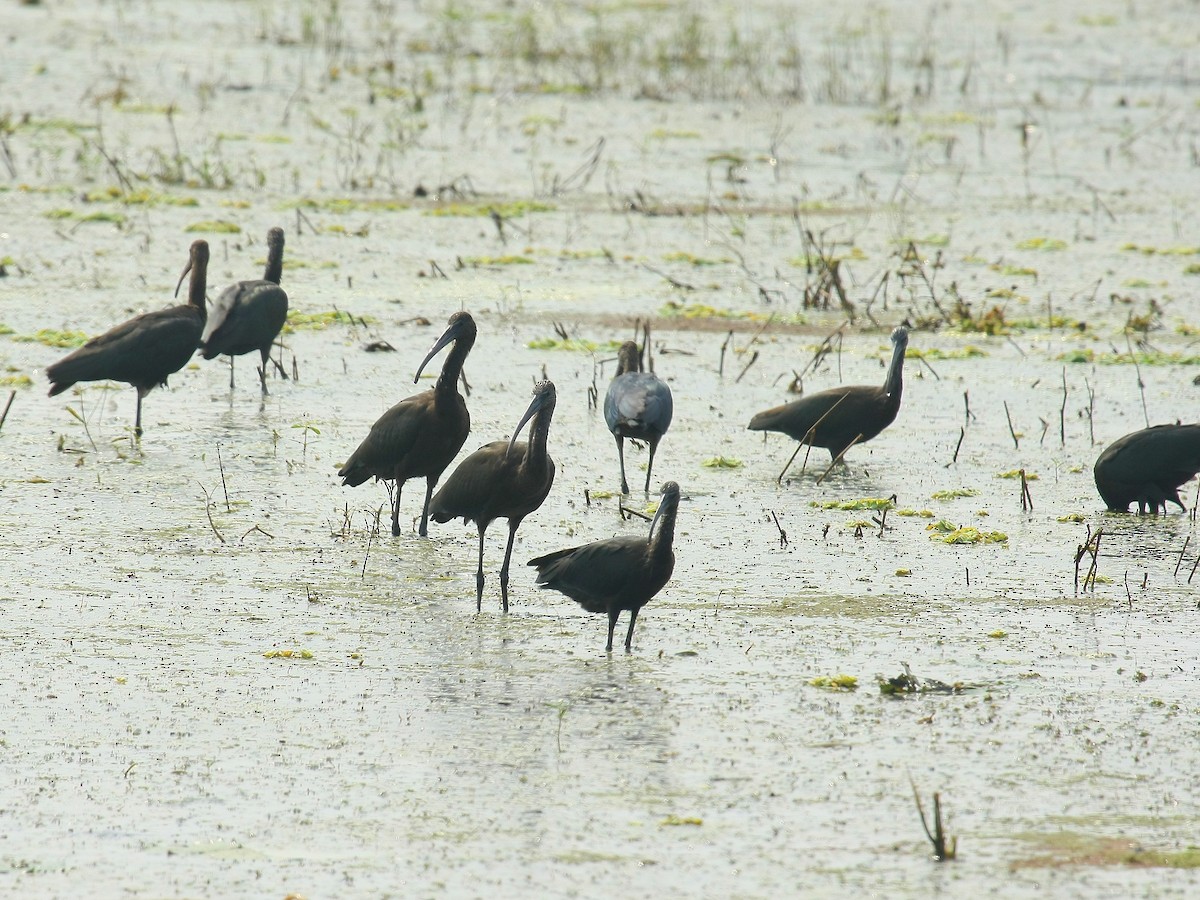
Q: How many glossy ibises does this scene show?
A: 8